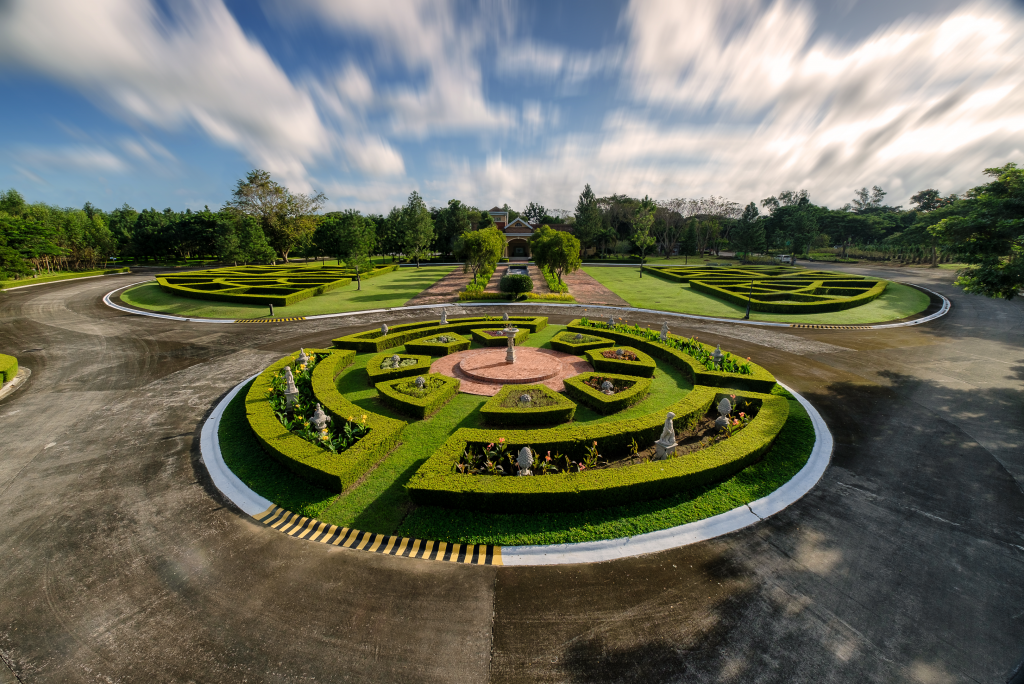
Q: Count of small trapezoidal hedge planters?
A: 8